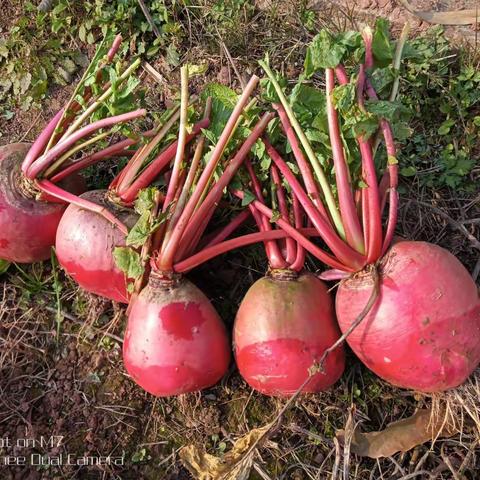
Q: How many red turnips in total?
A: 5